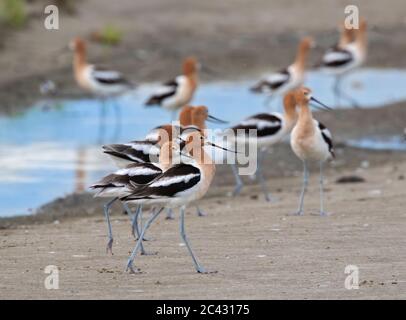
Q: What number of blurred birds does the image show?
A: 5